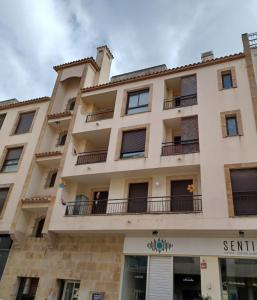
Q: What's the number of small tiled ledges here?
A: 3